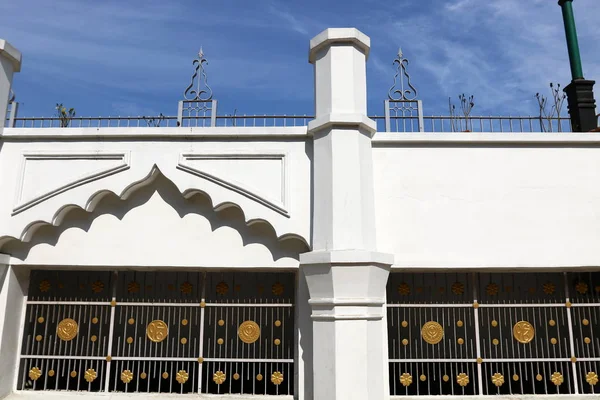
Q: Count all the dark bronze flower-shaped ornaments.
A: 11